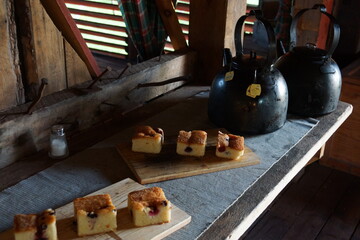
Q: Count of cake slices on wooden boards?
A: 6